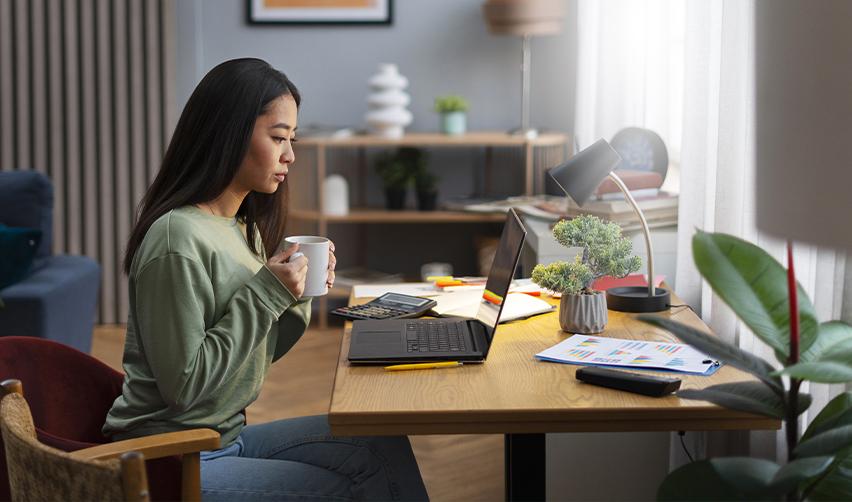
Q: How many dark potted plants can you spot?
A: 2